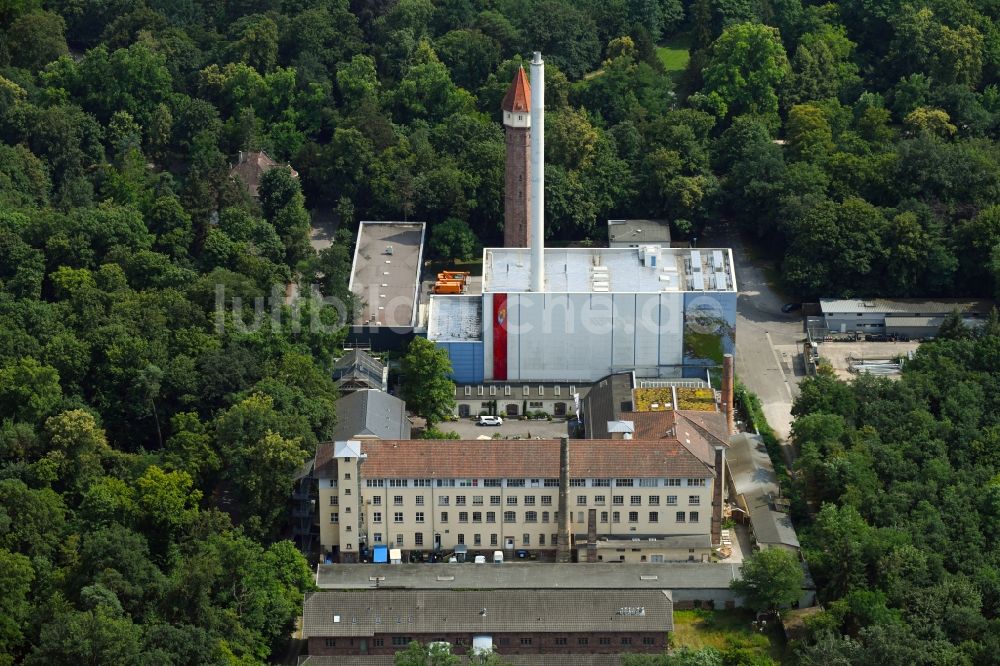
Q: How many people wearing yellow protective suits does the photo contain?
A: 0